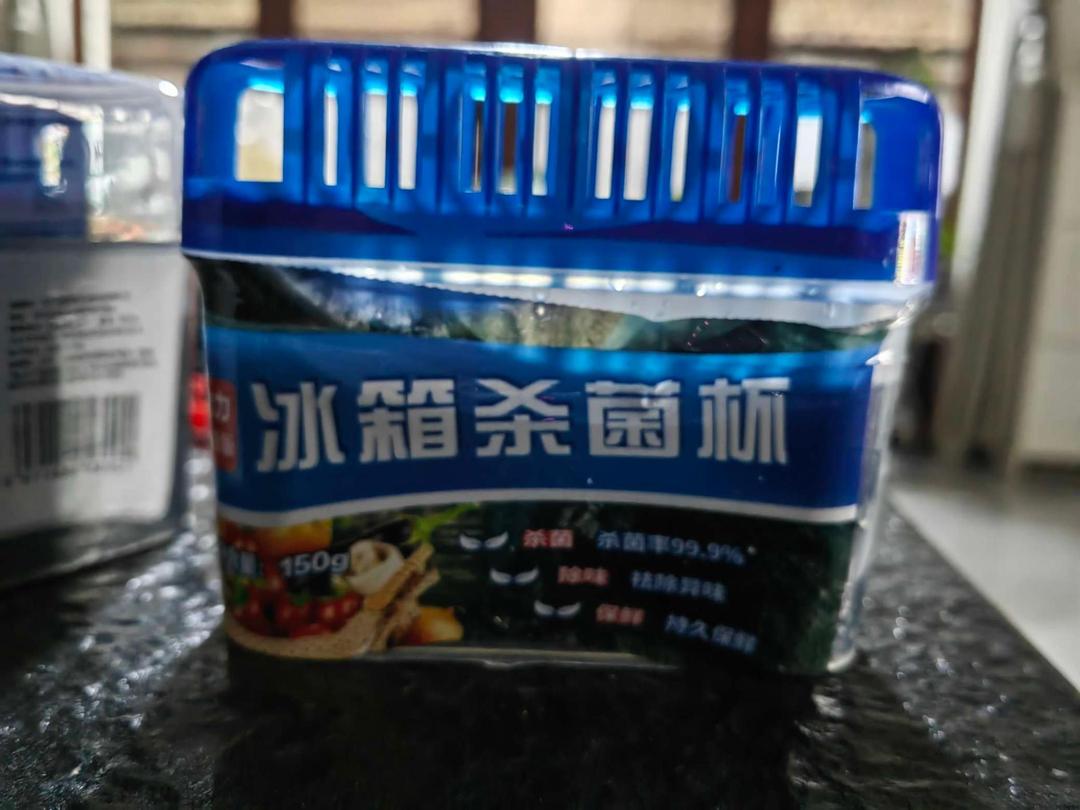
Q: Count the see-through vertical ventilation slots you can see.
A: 13